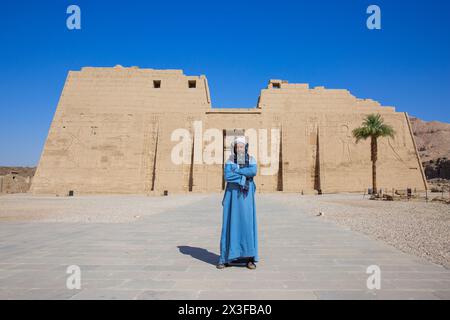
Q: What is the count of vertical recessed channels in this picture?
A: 4